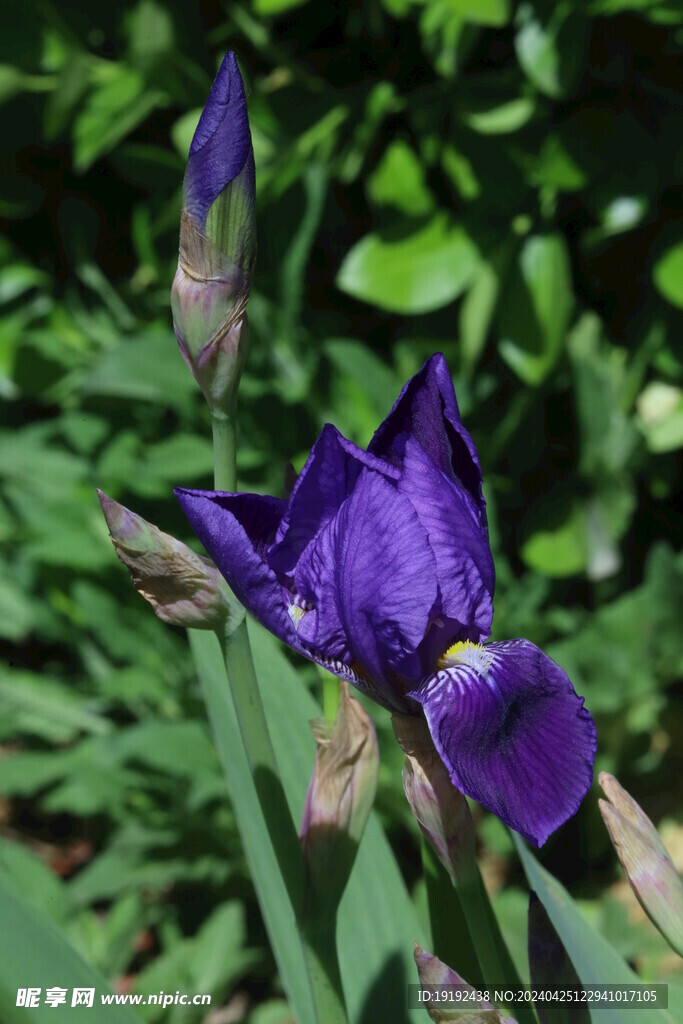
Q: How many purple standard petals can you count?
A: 3